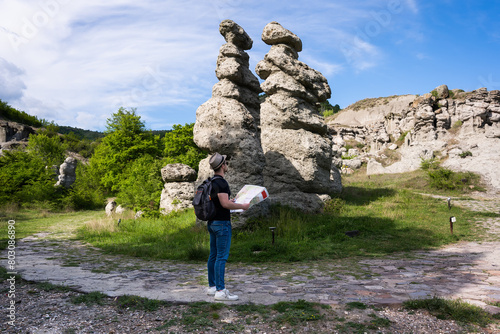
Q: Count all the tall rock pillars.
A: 2